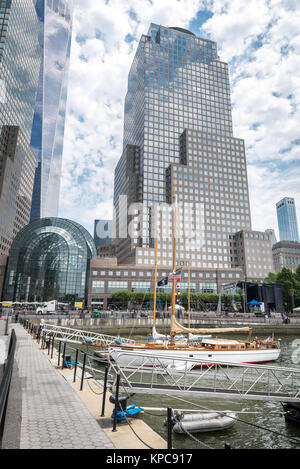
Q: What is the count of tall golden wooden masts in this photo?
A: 3